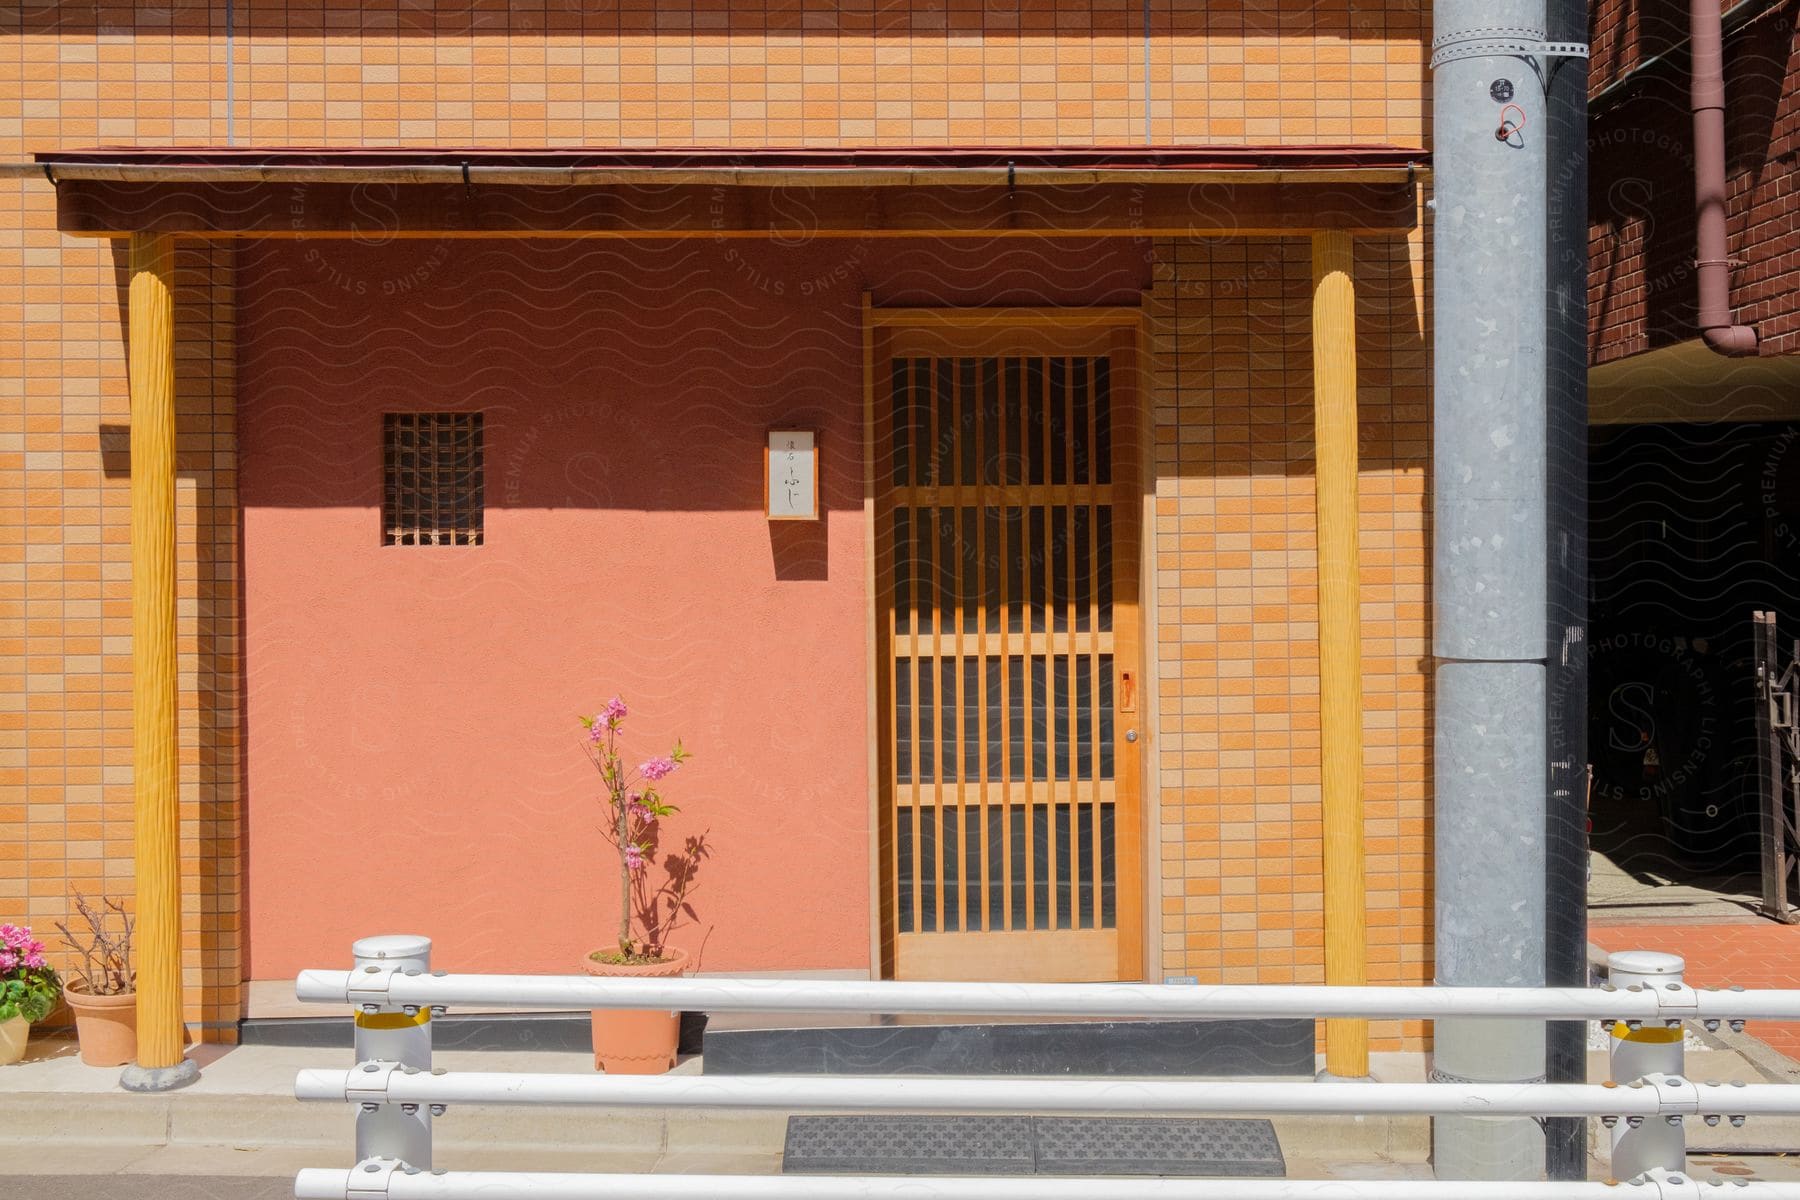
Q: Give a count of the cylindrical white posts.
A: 2